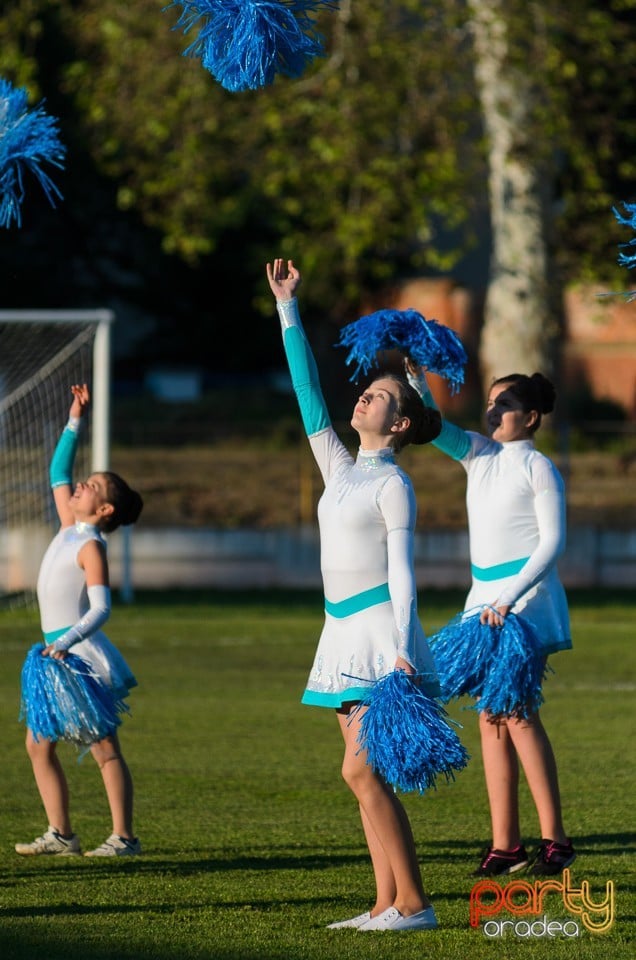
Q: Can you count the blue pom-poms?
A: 7